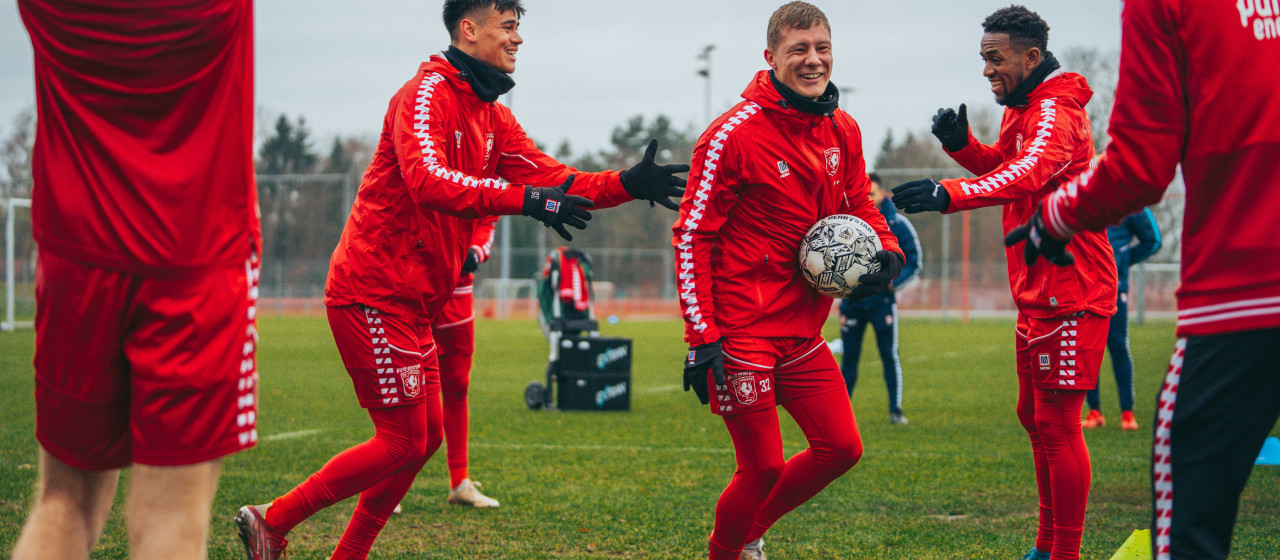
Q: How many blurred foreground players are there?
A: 2